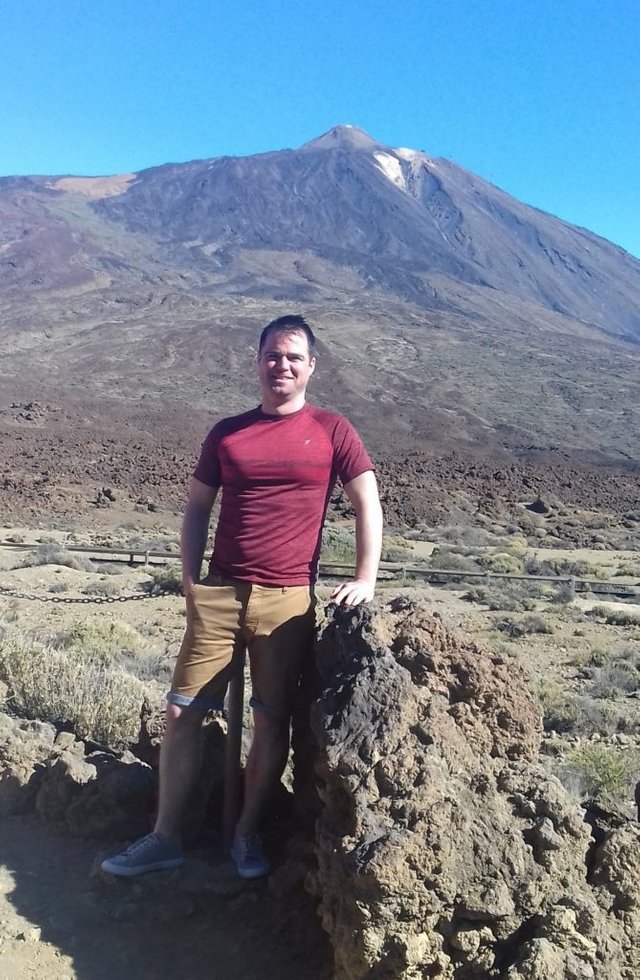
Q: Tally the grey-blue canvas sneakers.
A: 2